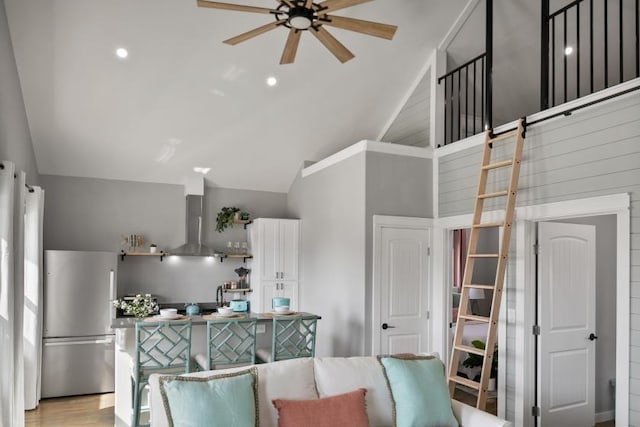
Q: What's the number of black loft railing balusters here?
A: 13